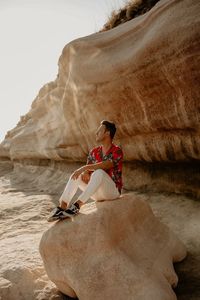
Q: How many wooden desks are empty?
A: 0